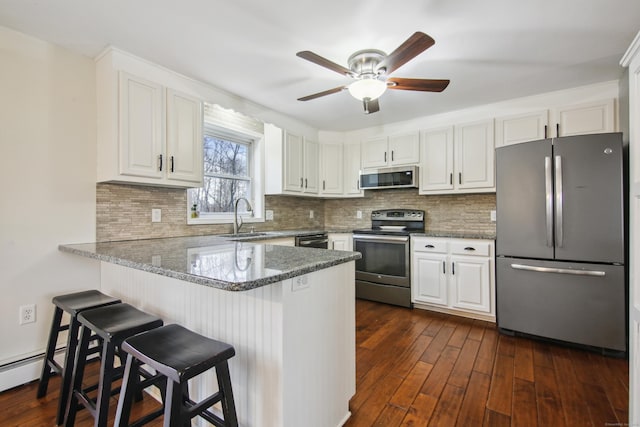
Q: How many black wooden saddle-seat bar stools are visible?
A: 3